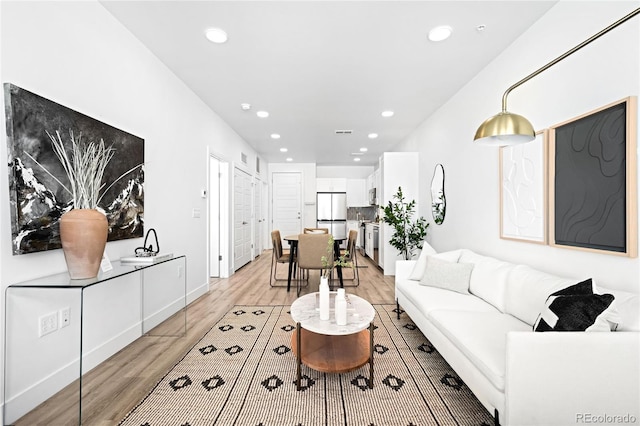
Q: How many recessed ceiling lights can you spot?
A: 10